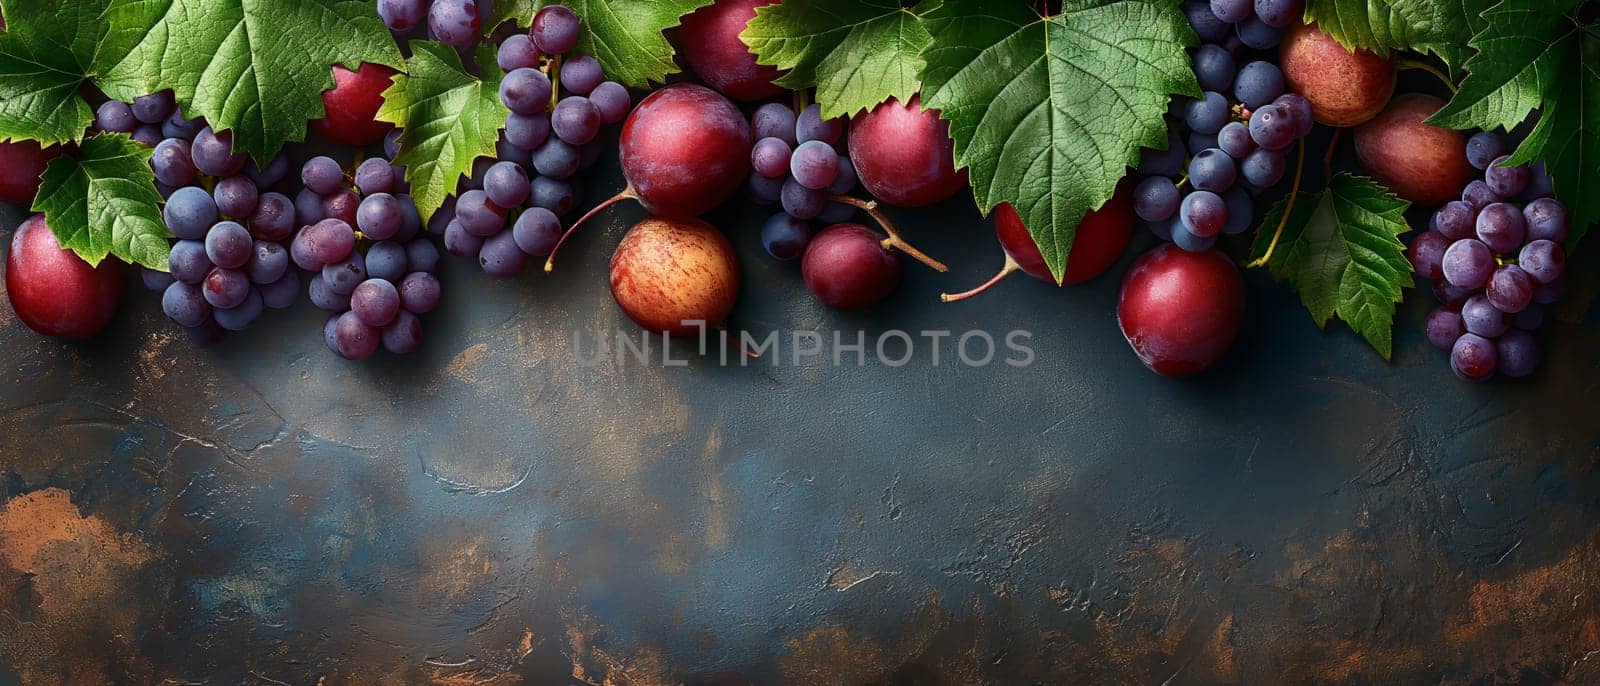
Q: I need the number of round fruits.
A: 12